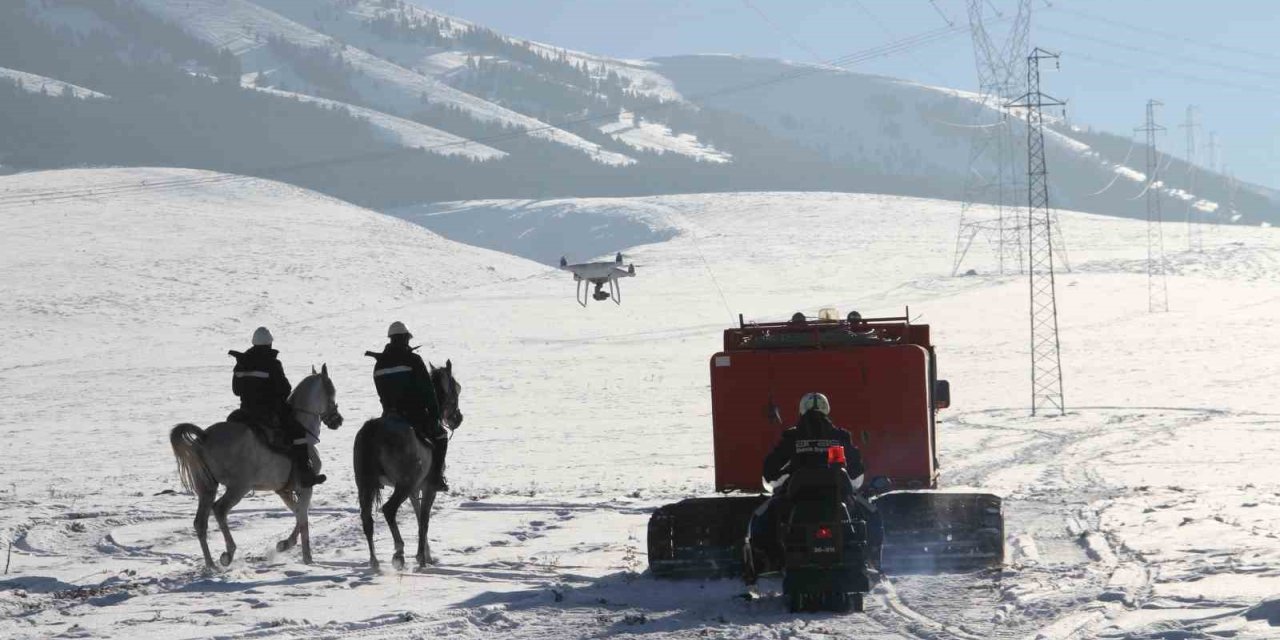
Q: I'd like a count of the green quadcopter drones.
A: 0